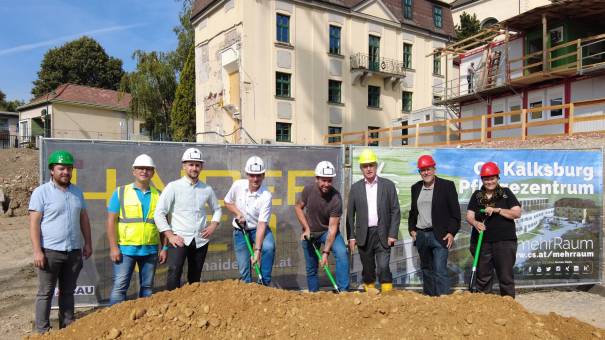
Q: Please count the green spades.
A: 3